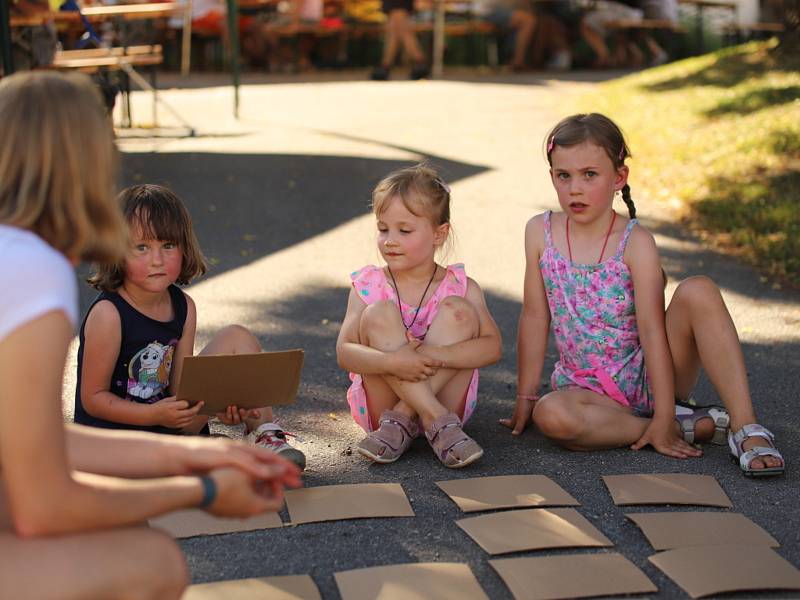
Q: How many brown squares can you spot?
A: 11